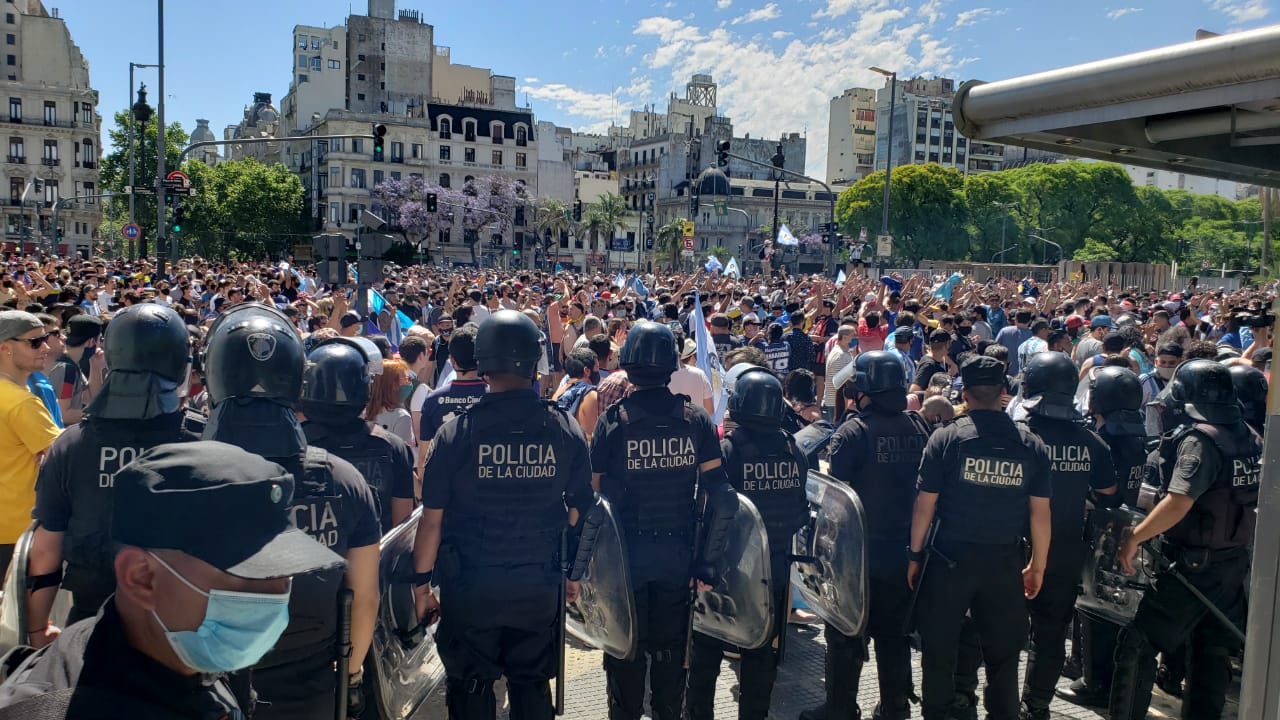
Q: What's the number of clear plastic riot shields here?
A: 6